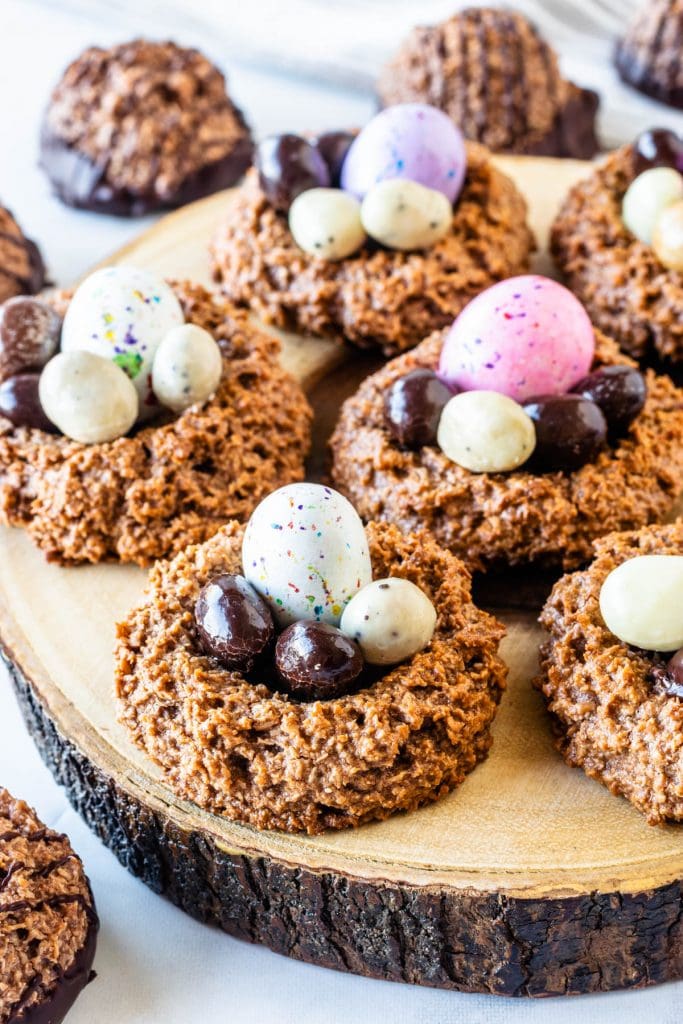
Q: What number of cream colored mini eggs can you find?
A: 9